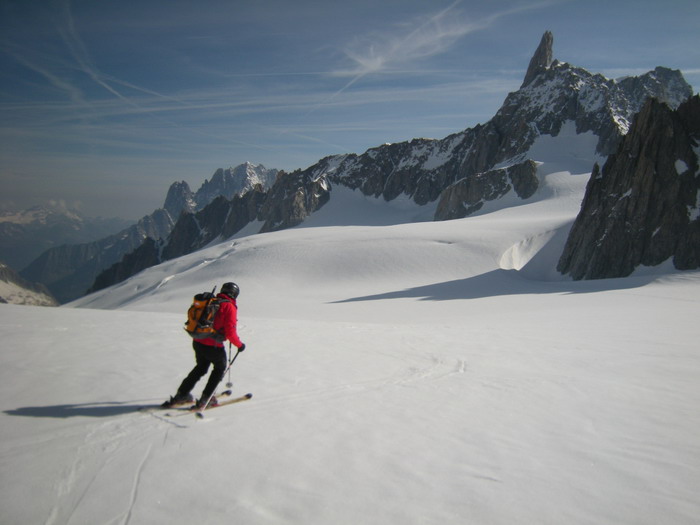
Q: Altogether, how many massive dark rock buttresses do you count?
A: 1